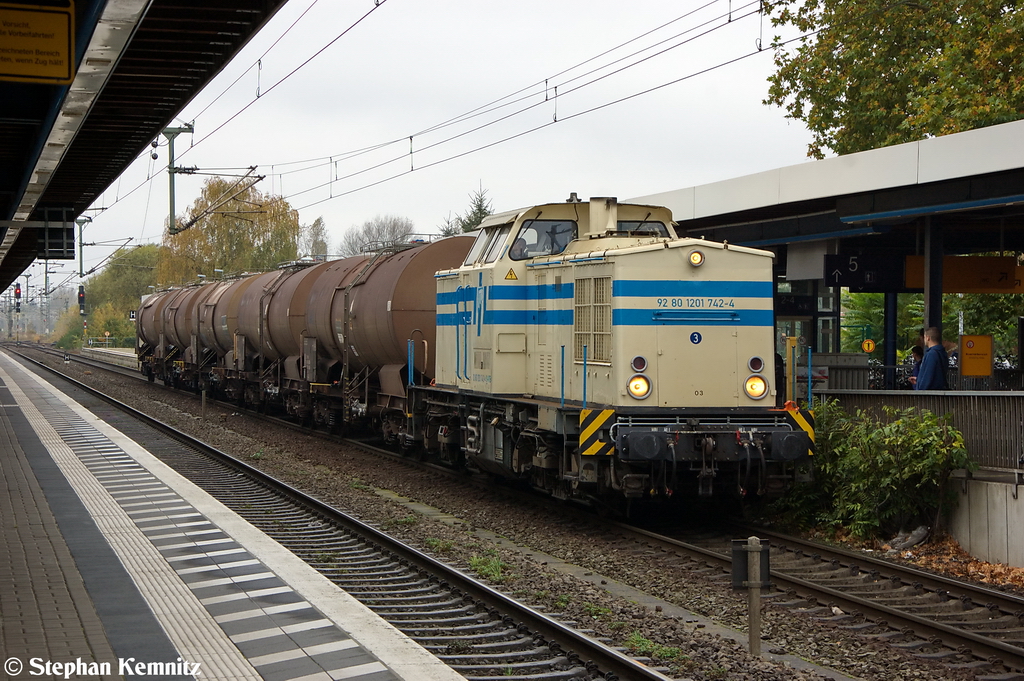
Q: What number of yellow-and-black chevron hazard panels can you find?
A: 2